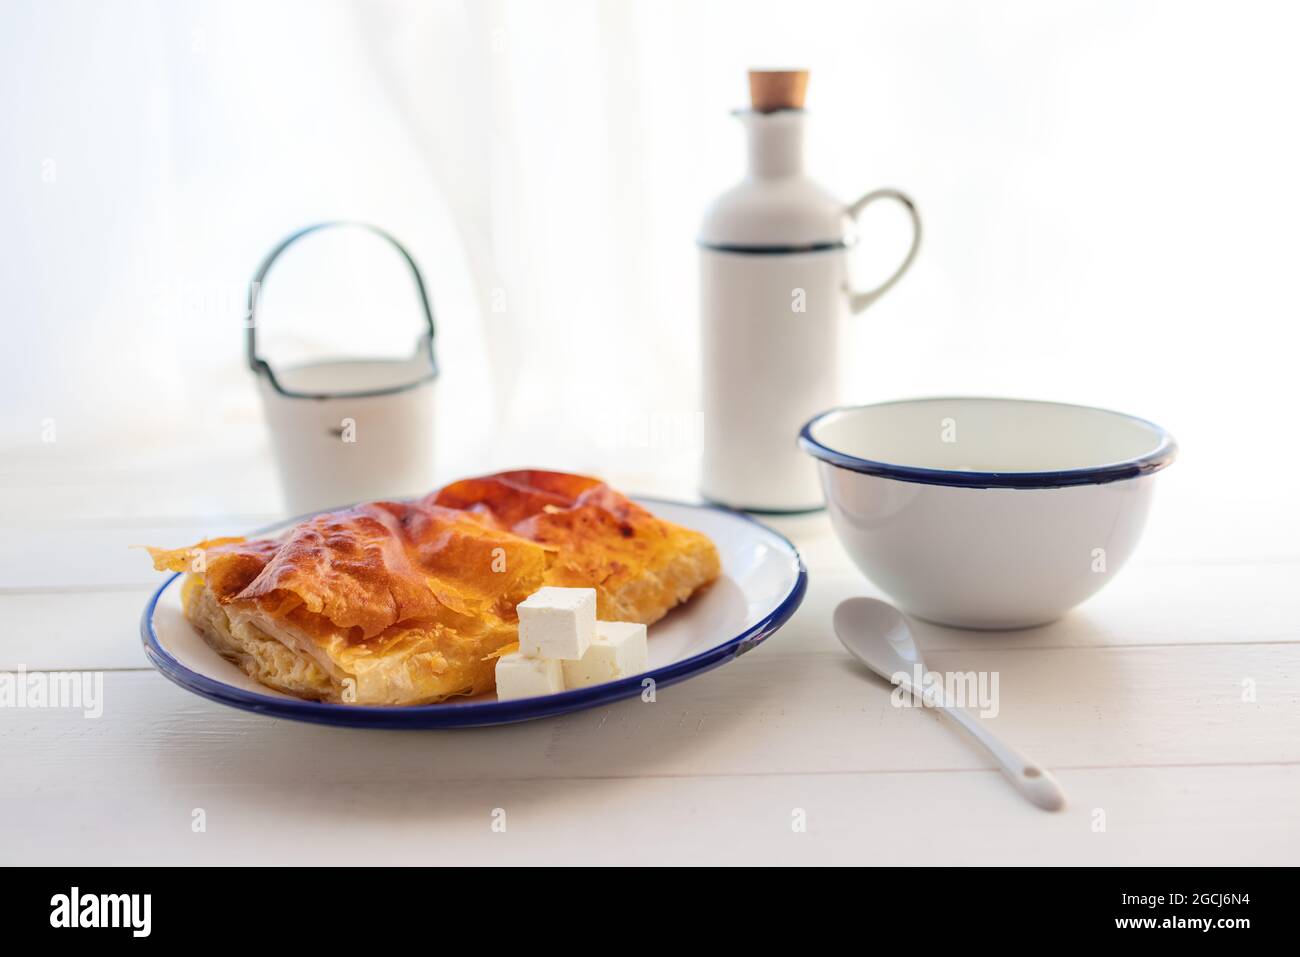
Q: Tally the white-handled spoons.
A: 1